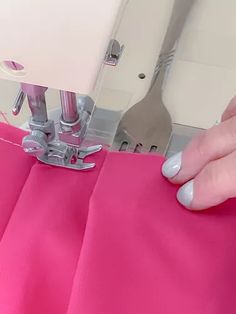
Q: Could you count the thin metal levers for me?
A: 1